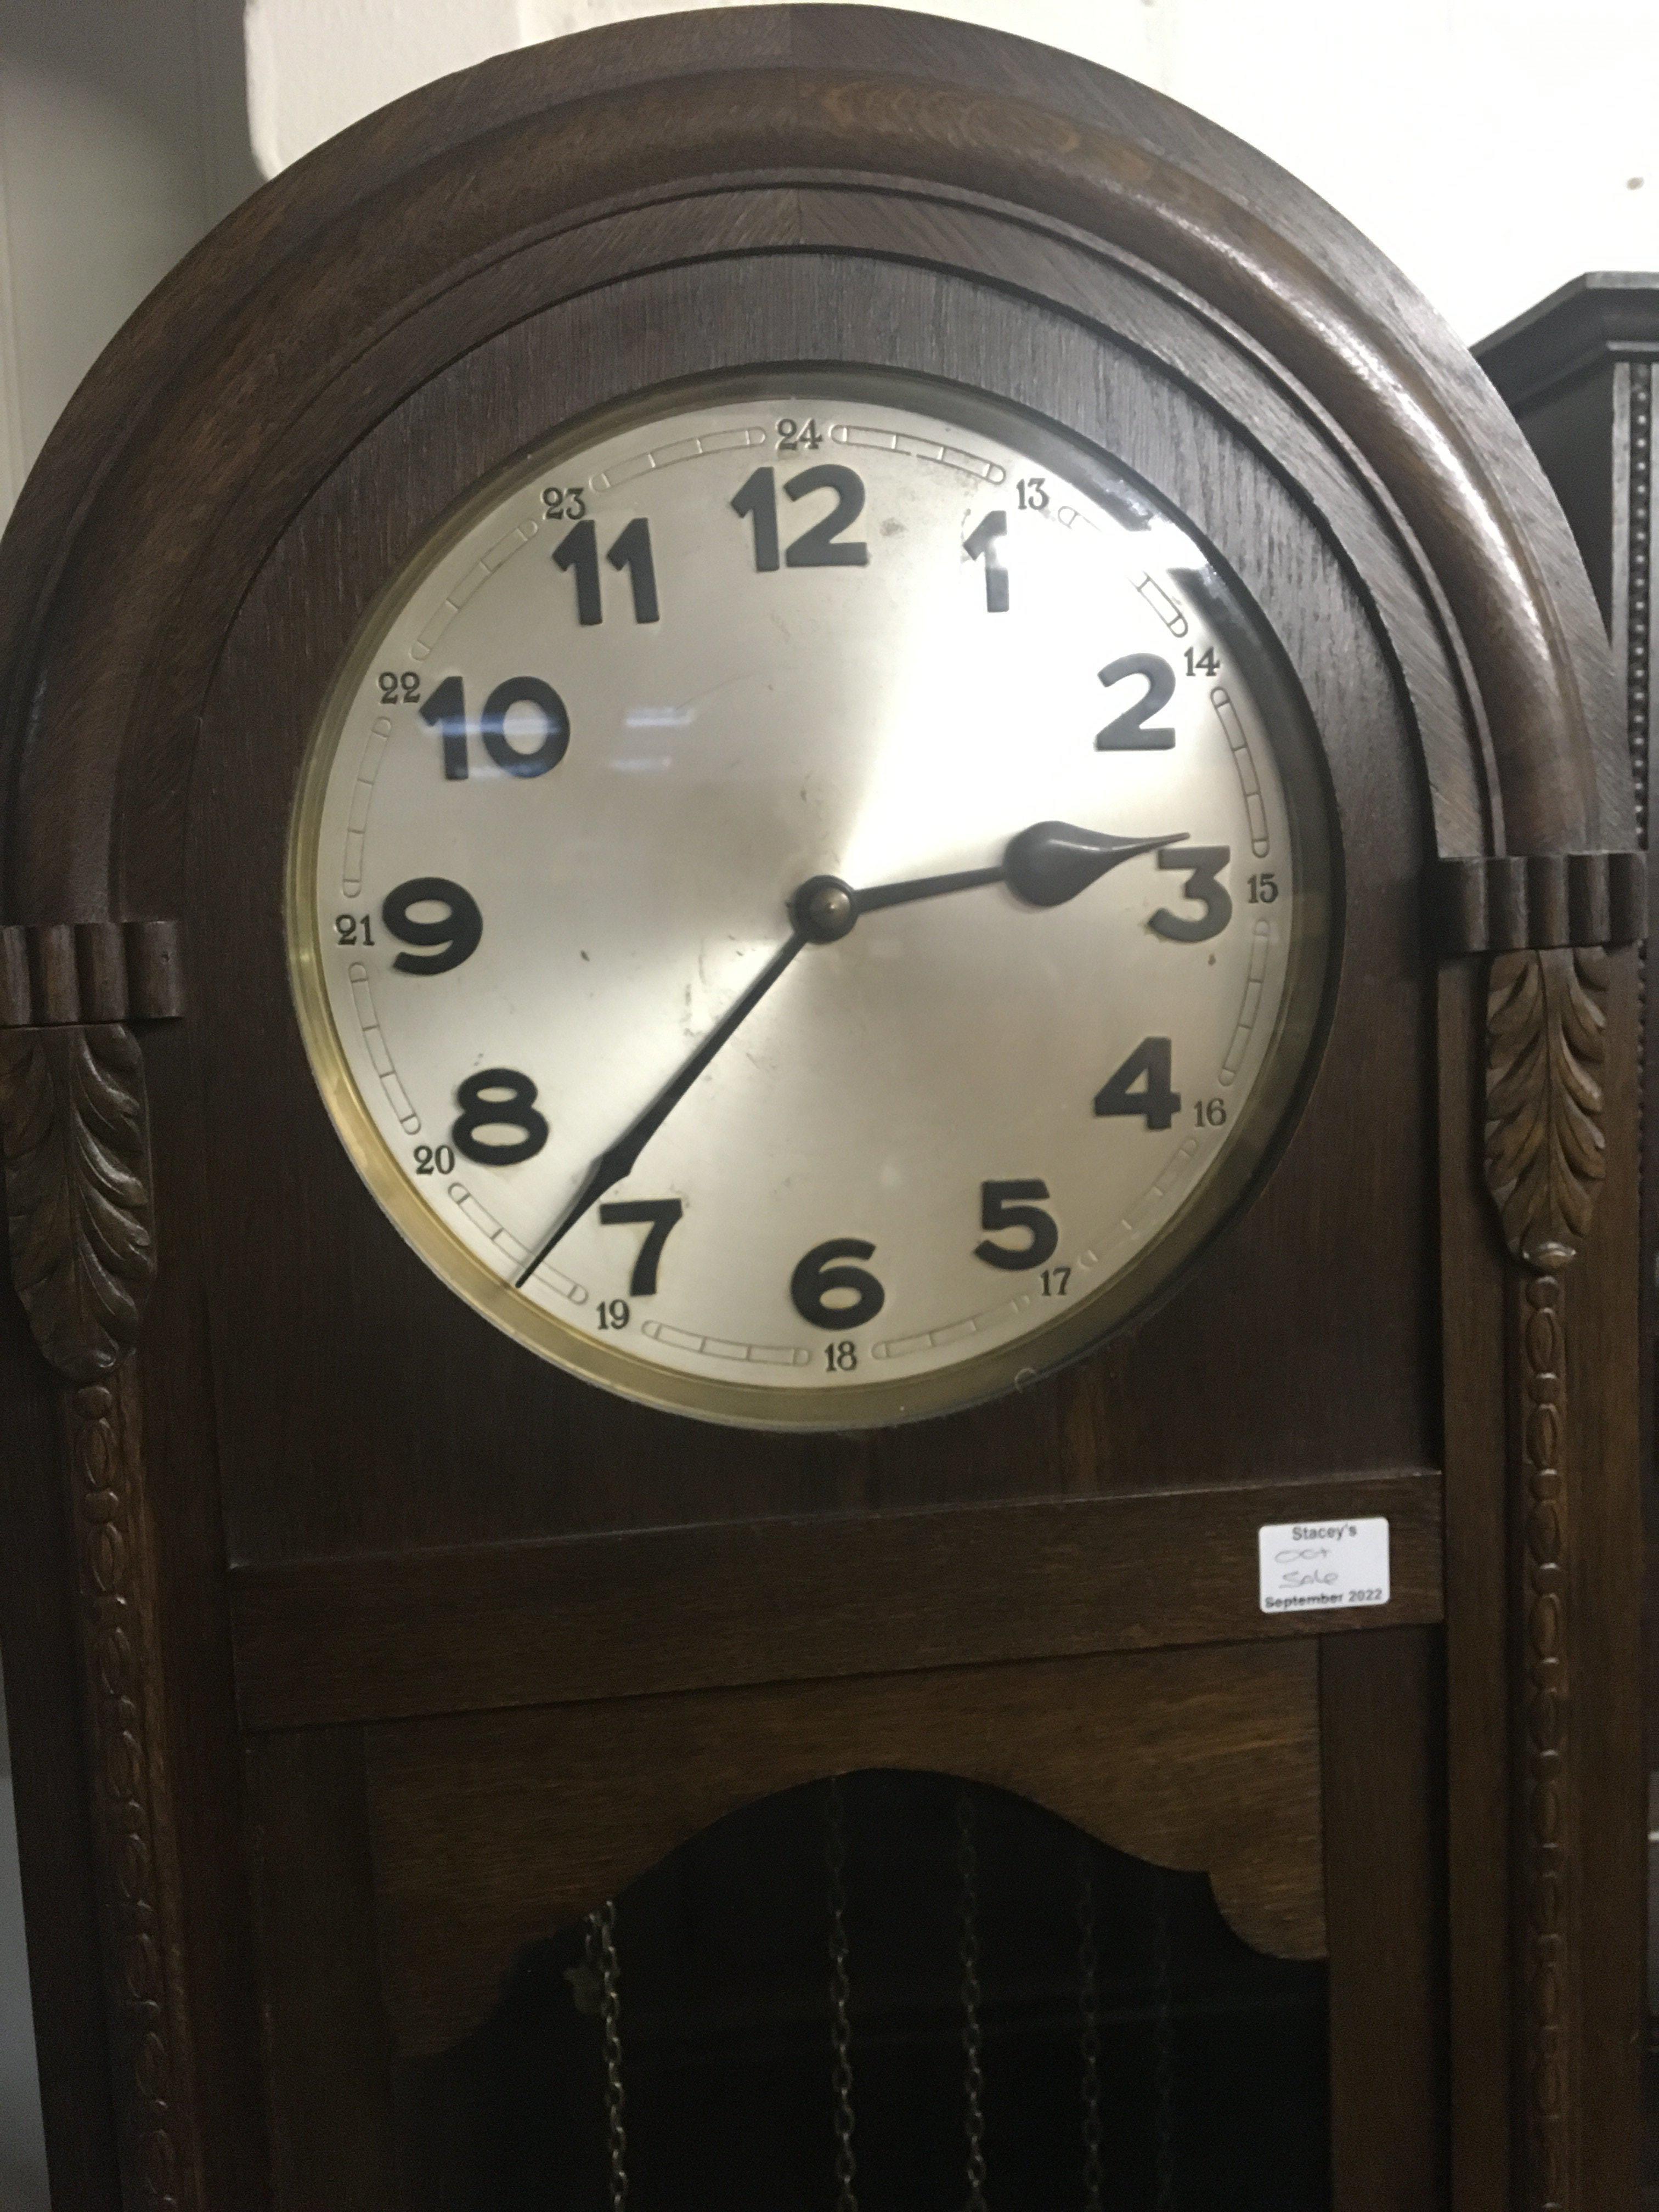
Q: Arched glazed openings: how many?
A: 1